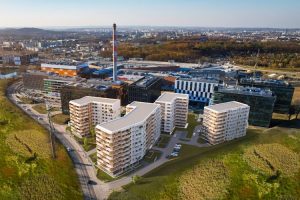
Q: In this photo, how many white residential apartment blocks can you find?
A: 4